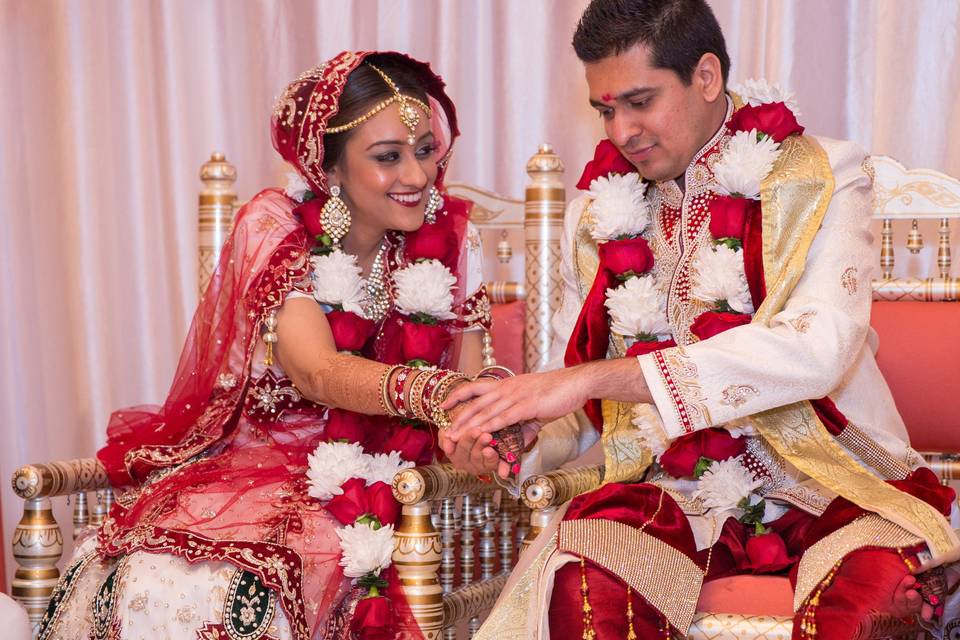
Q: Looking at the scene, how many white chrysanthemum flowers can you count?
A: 14